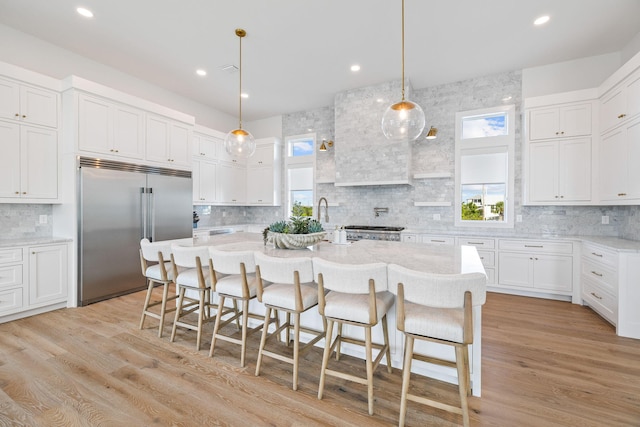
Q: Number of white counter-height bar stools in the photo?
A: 6